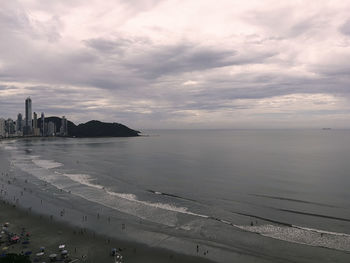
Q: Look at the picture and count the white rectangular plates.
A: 0